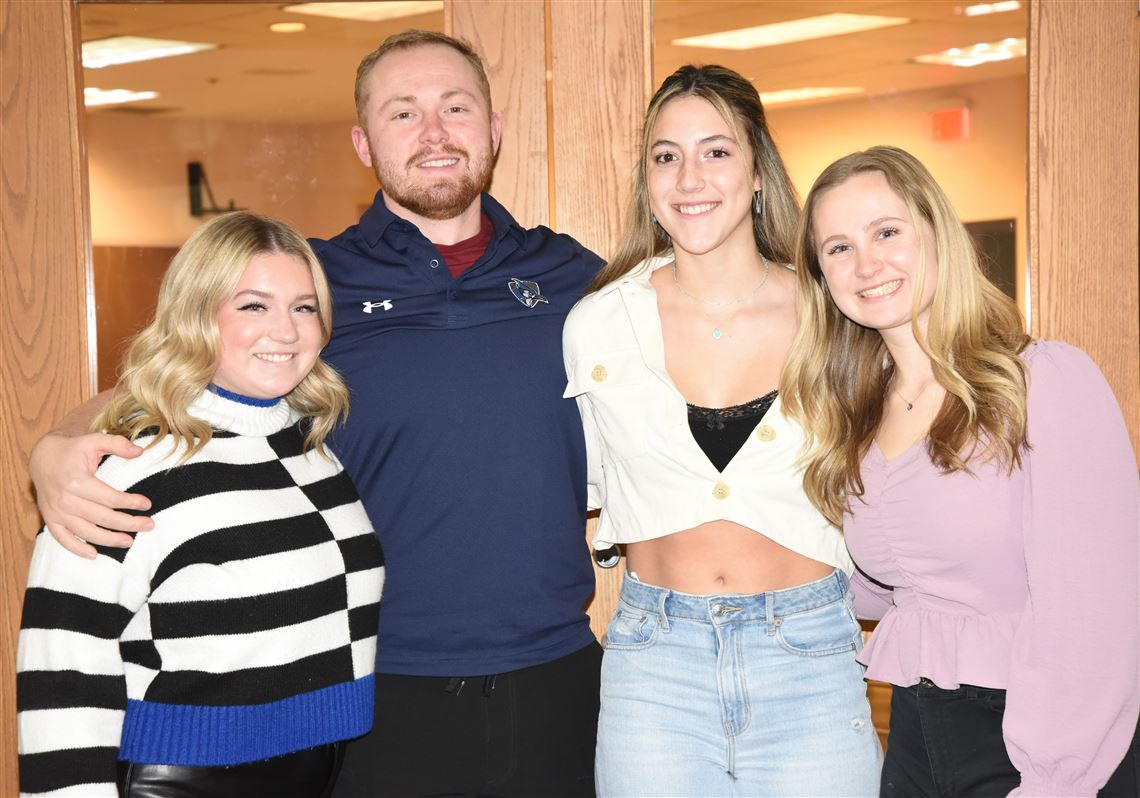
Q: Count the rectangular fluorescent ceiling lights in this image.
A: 7